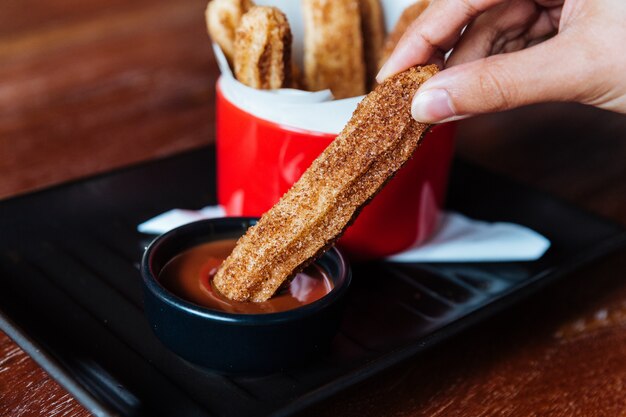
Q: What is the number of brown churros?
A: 6